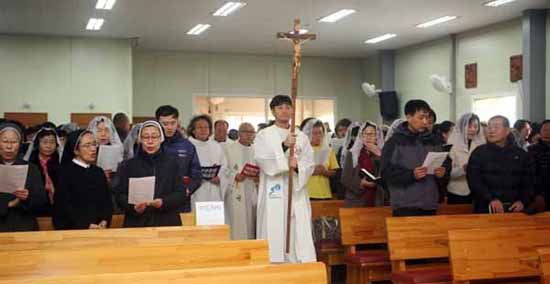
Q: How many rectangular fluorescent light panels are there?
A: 9